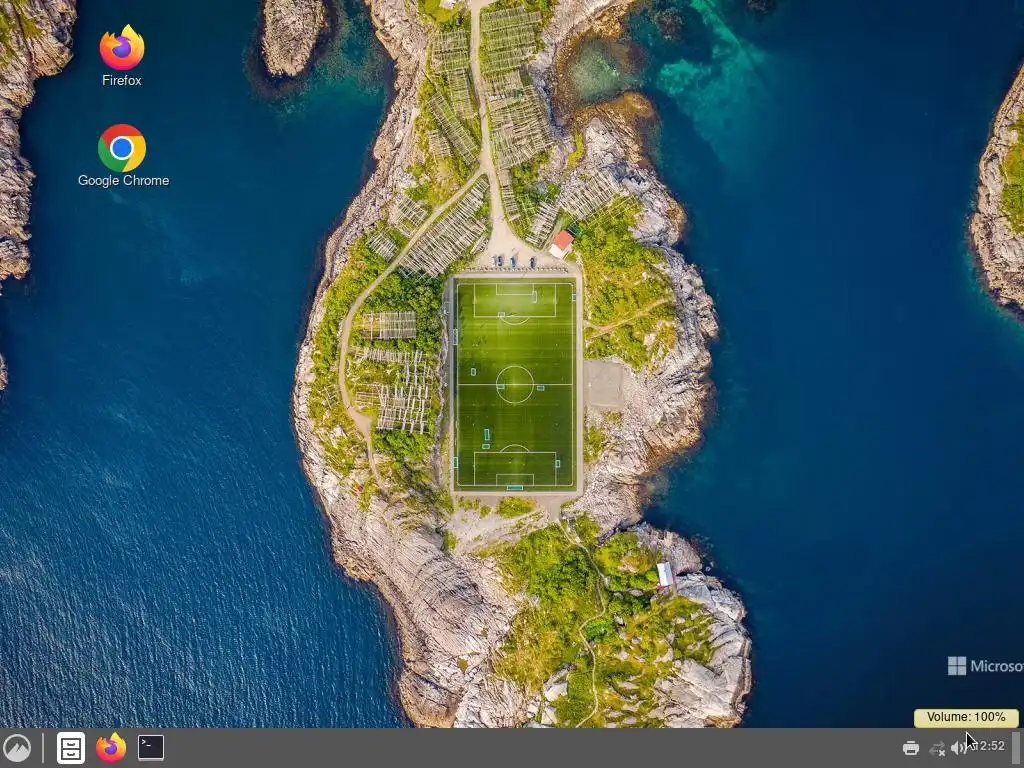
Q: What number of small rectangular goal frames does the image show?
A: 12